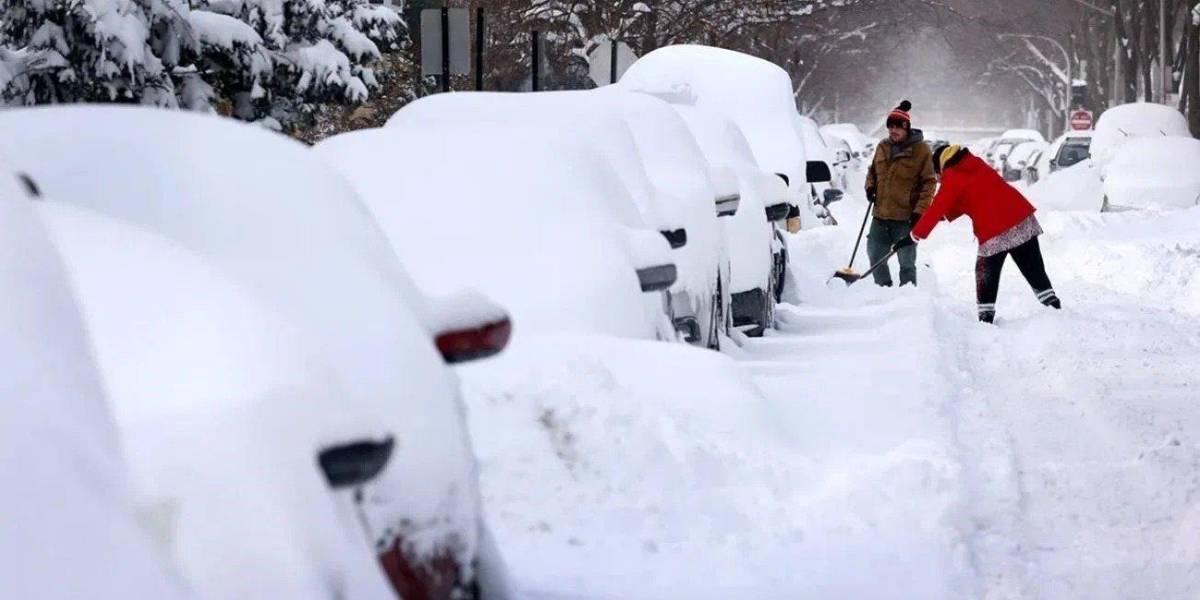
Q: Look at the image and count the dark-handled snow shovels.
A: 2